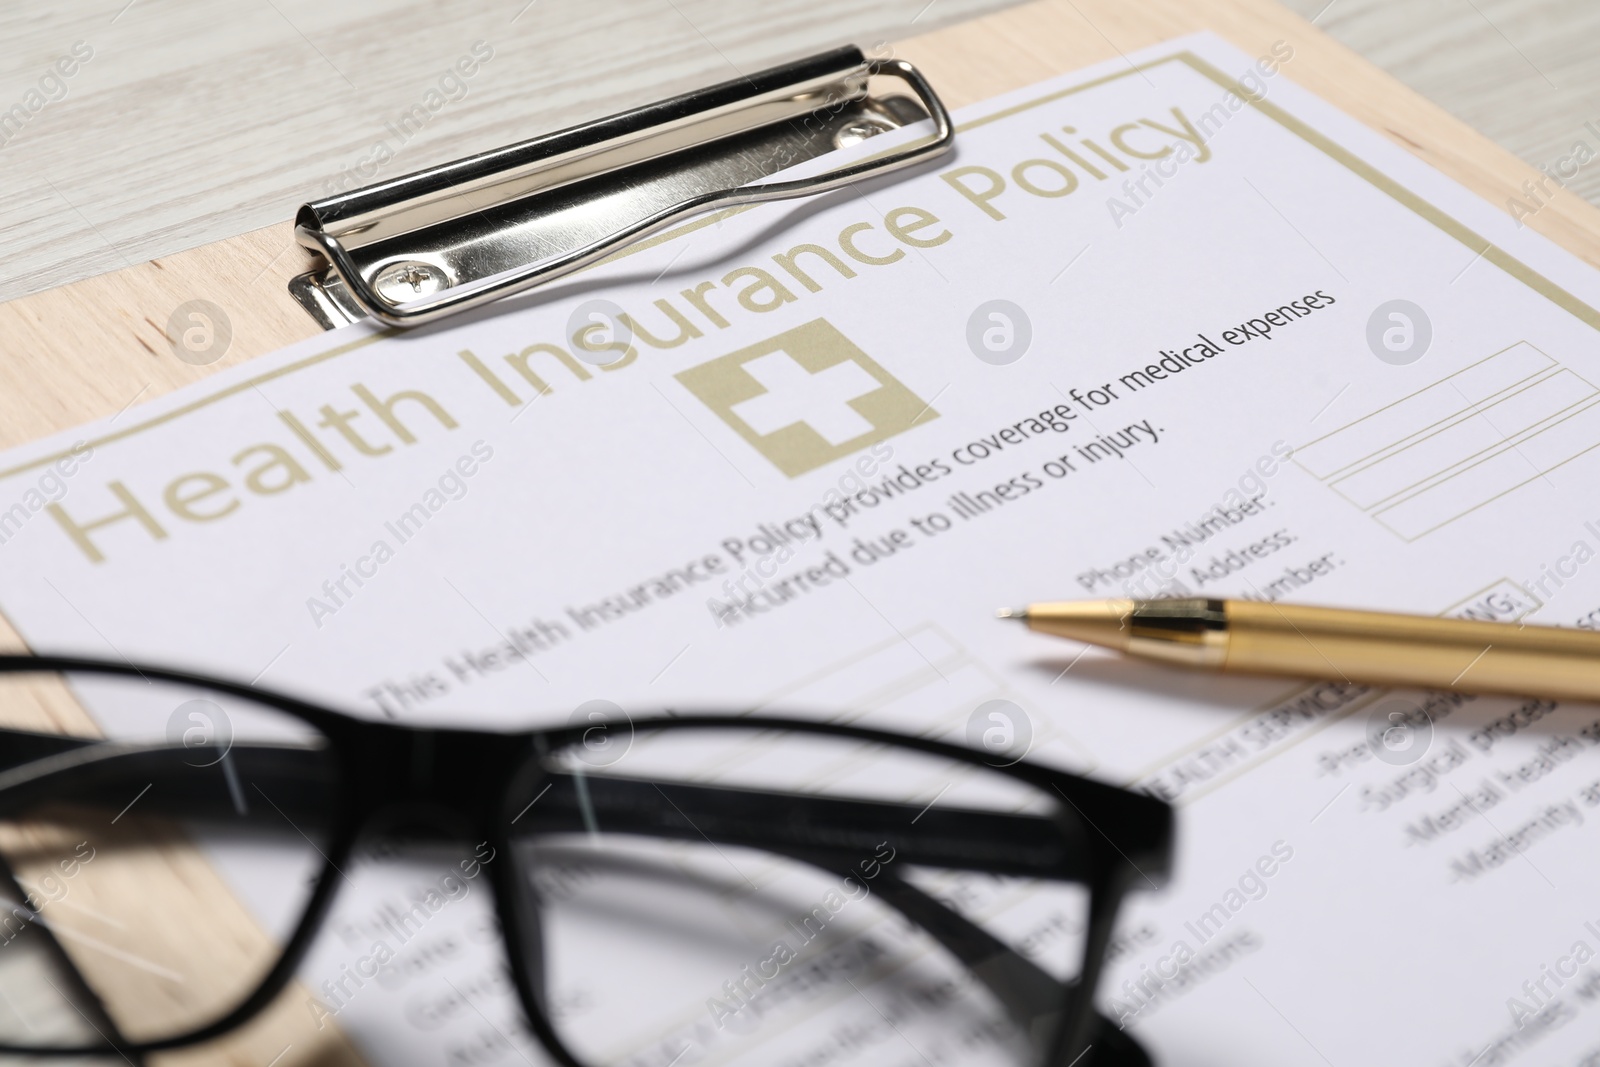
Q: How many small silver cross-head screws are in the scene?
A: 2